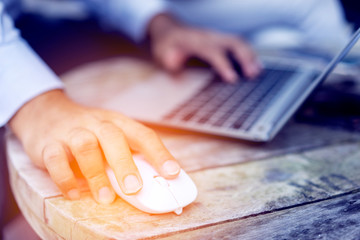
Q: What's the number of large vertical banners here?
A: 0